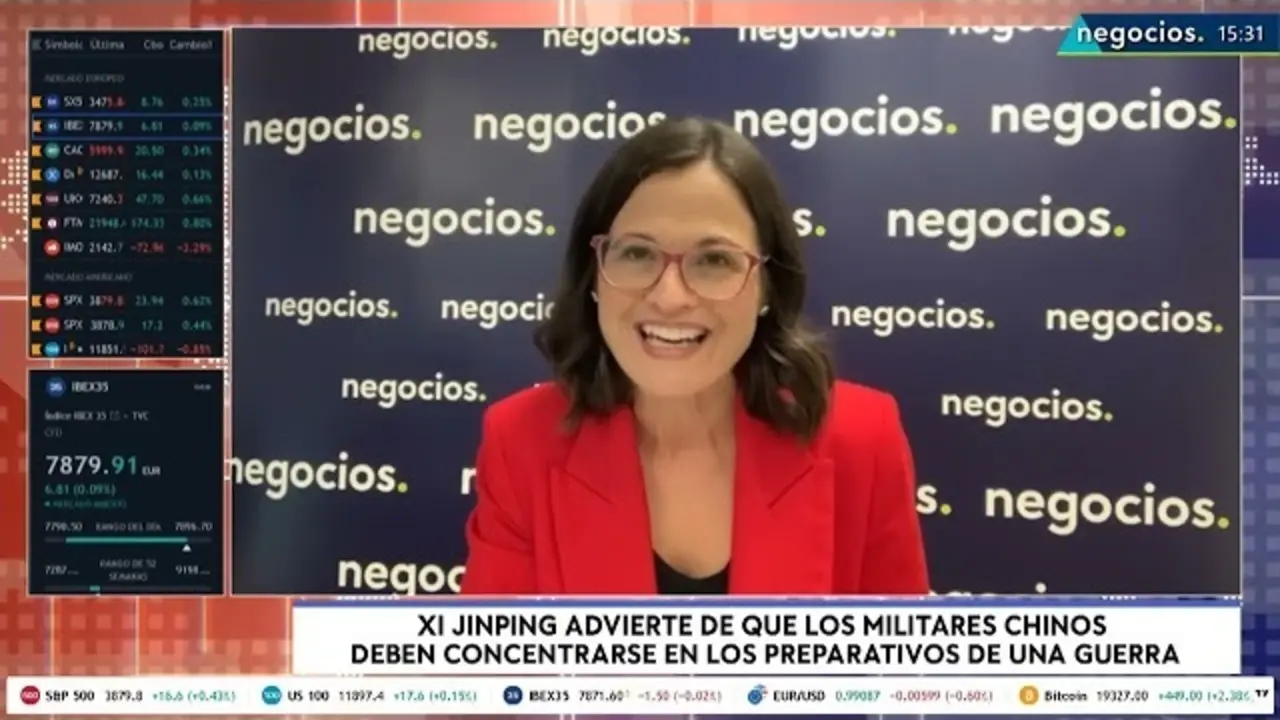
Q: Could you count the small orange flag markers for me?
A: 9